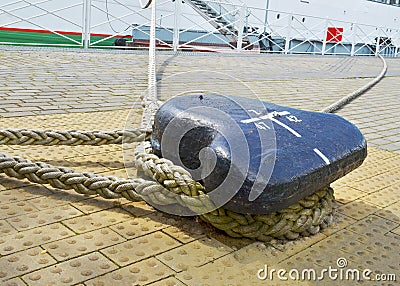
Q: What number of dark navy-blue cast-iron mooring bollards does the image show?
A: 1